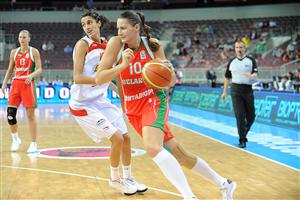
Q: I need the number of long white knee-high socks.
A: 2